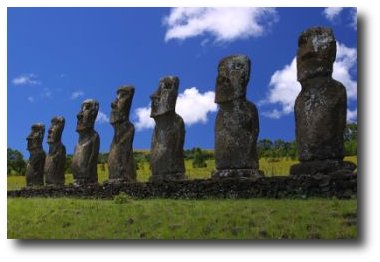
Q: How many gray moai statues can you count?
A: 7